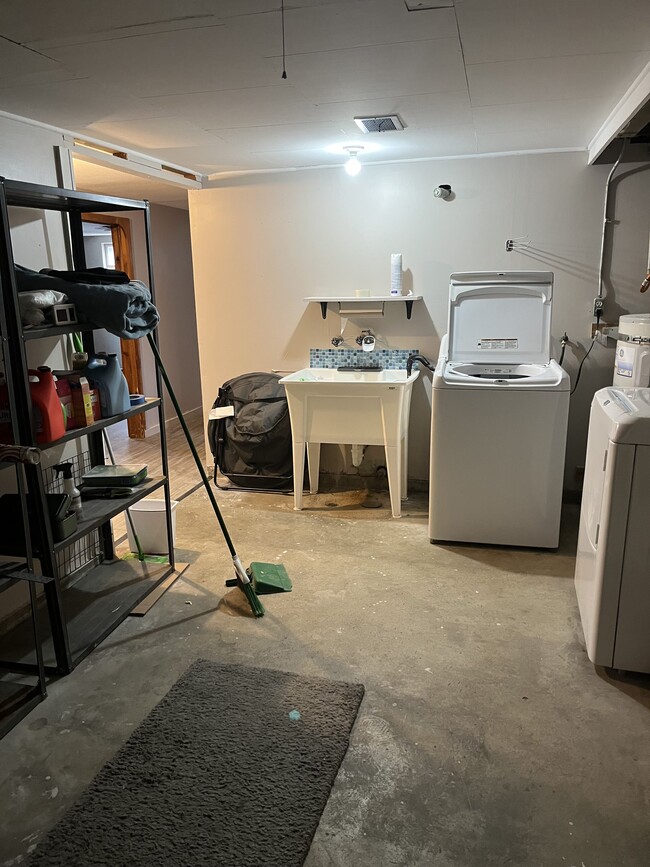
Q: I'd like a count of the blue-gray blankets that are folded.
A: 1